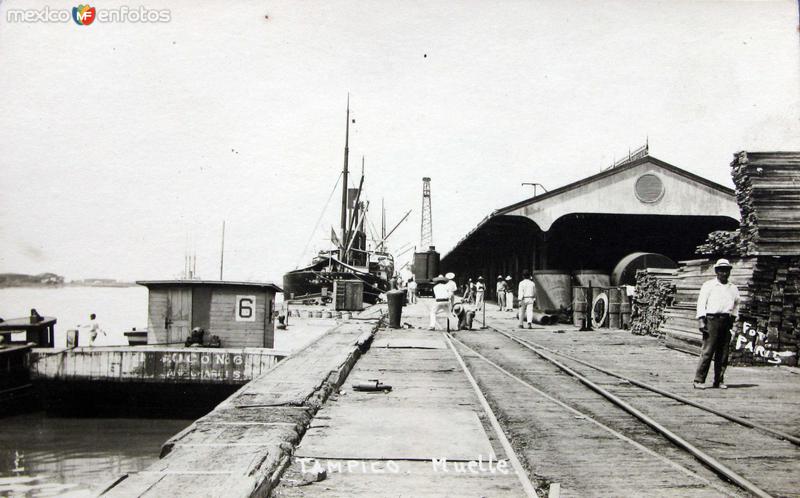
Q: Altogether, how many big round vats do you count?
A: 3